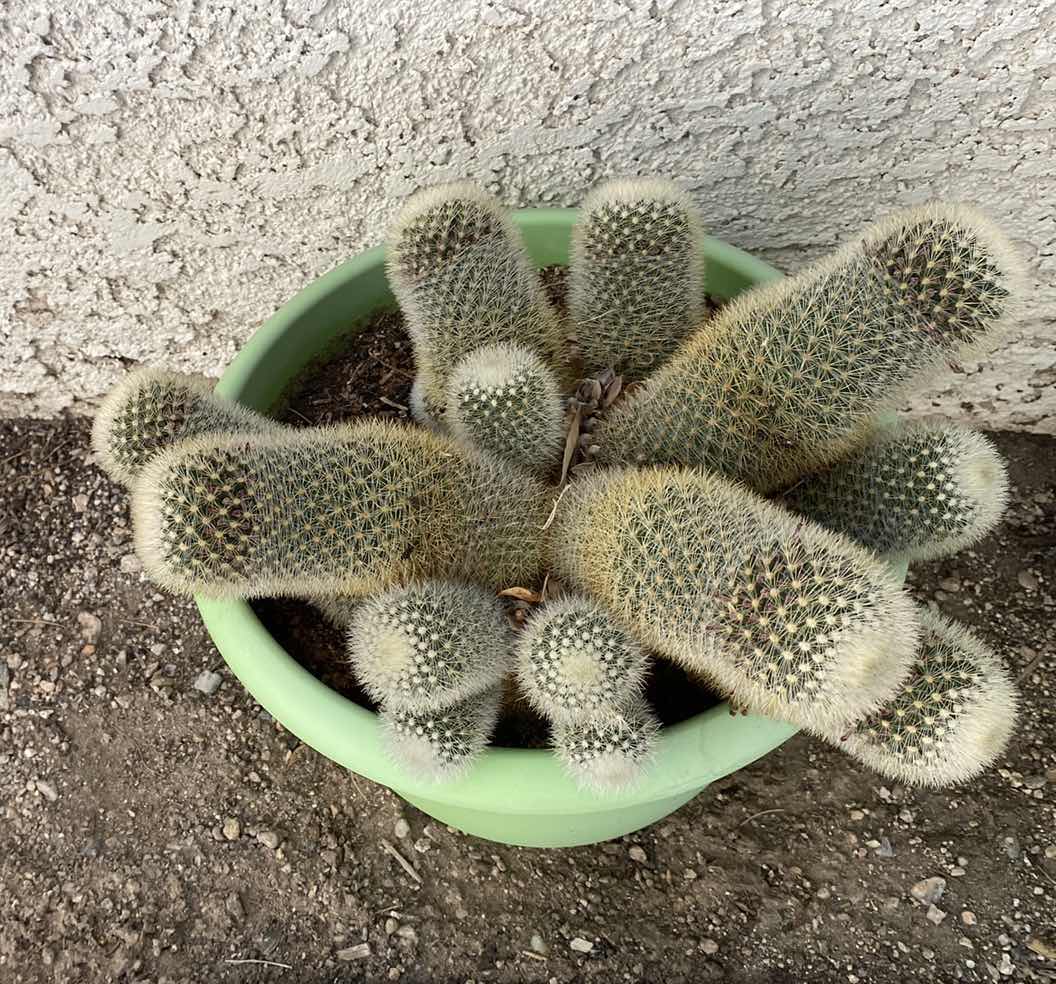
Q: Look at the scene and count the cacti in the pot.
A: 13